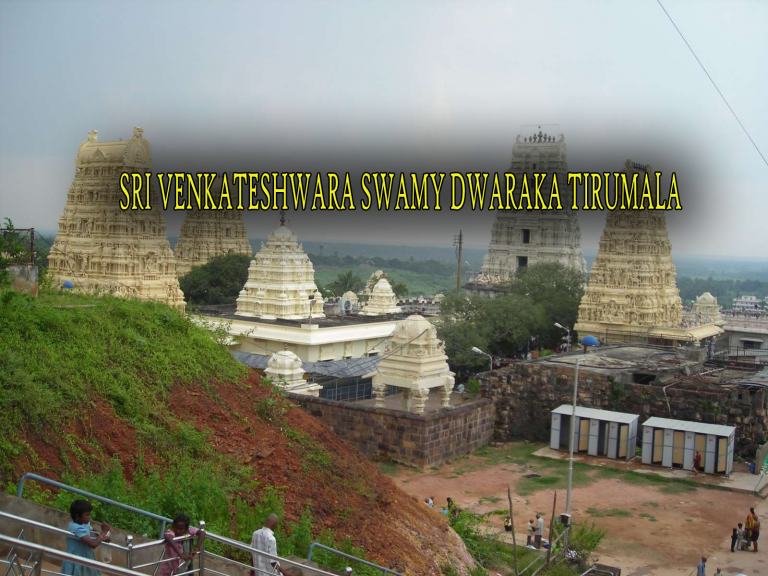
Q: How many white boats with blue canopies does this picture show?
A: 0